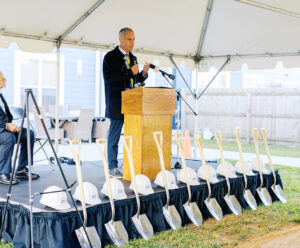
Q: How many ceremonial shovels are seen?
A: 10